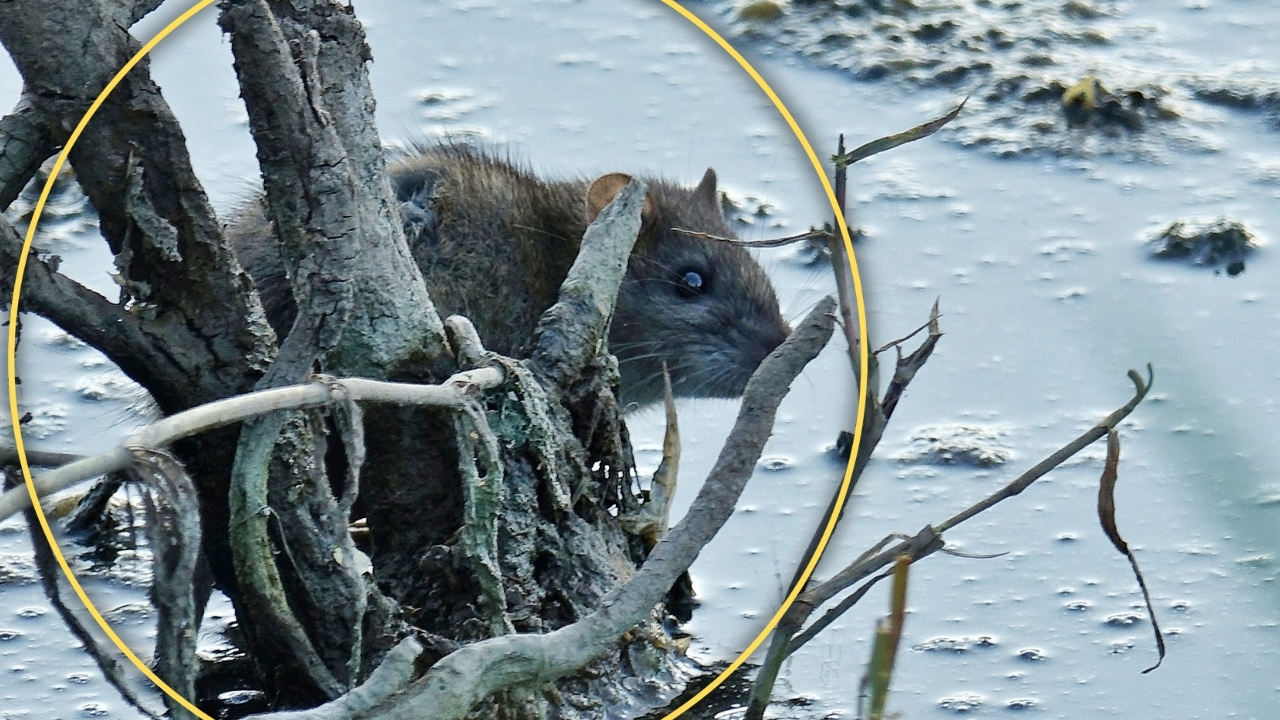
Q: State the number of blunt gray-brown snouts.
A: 1